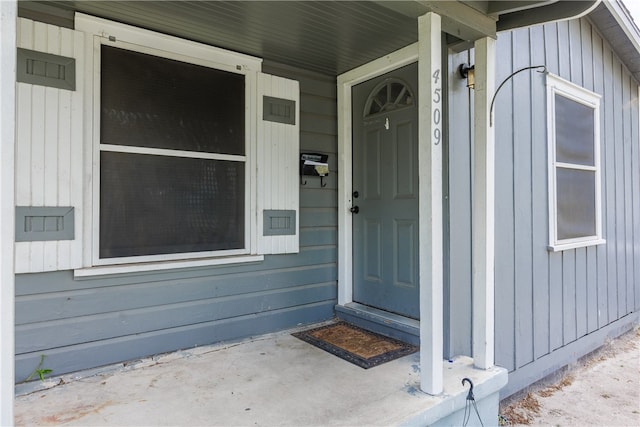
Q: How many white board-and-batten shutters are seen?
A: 2